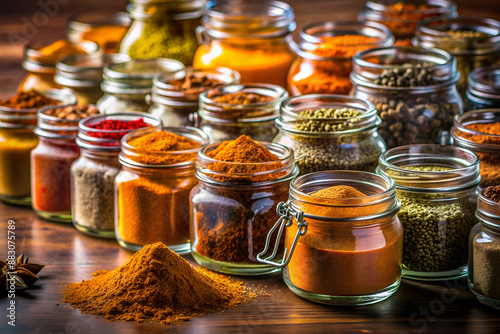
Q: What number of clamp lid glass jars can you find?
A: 1